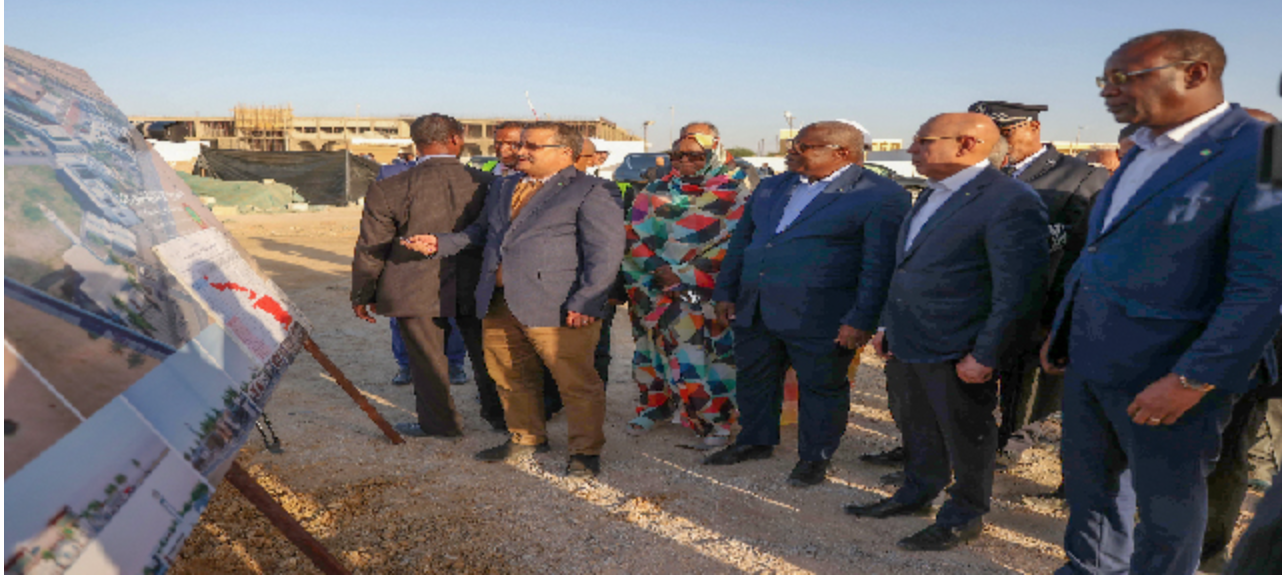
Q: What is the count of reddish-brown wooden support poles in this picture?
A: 2